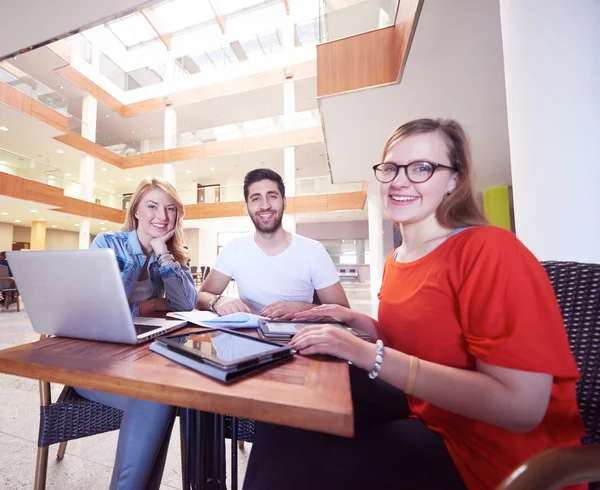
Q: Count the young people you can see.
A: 3